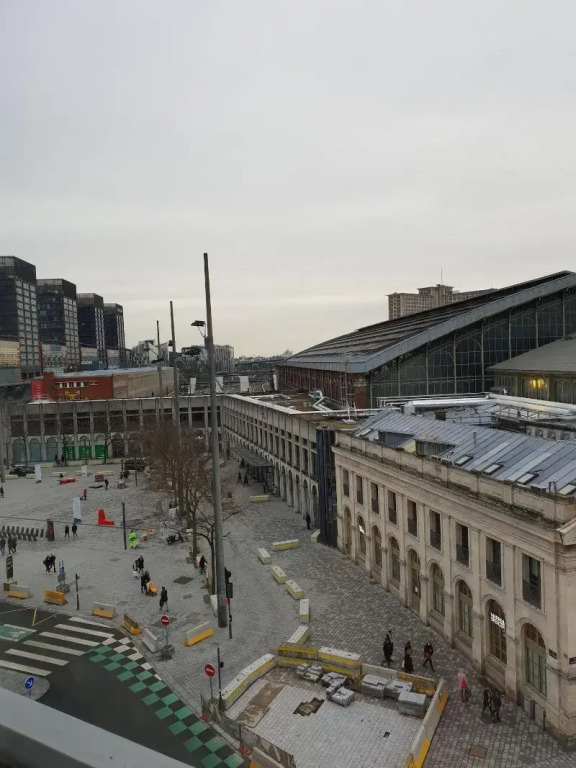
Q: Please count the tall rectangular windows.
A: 9